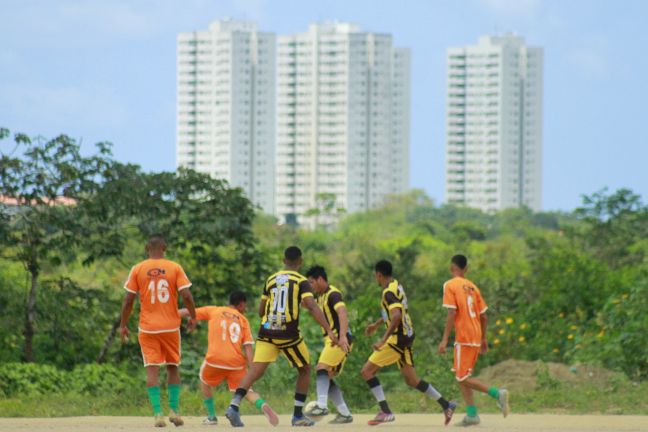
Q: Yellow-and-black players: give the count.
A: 3